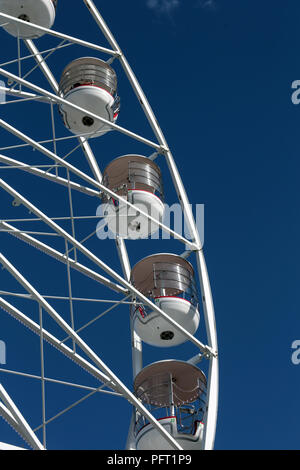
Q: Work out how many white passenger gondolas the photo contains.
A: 5